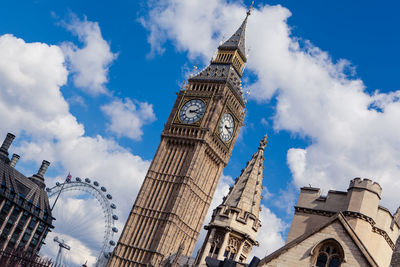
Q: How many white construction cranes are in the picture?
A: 0